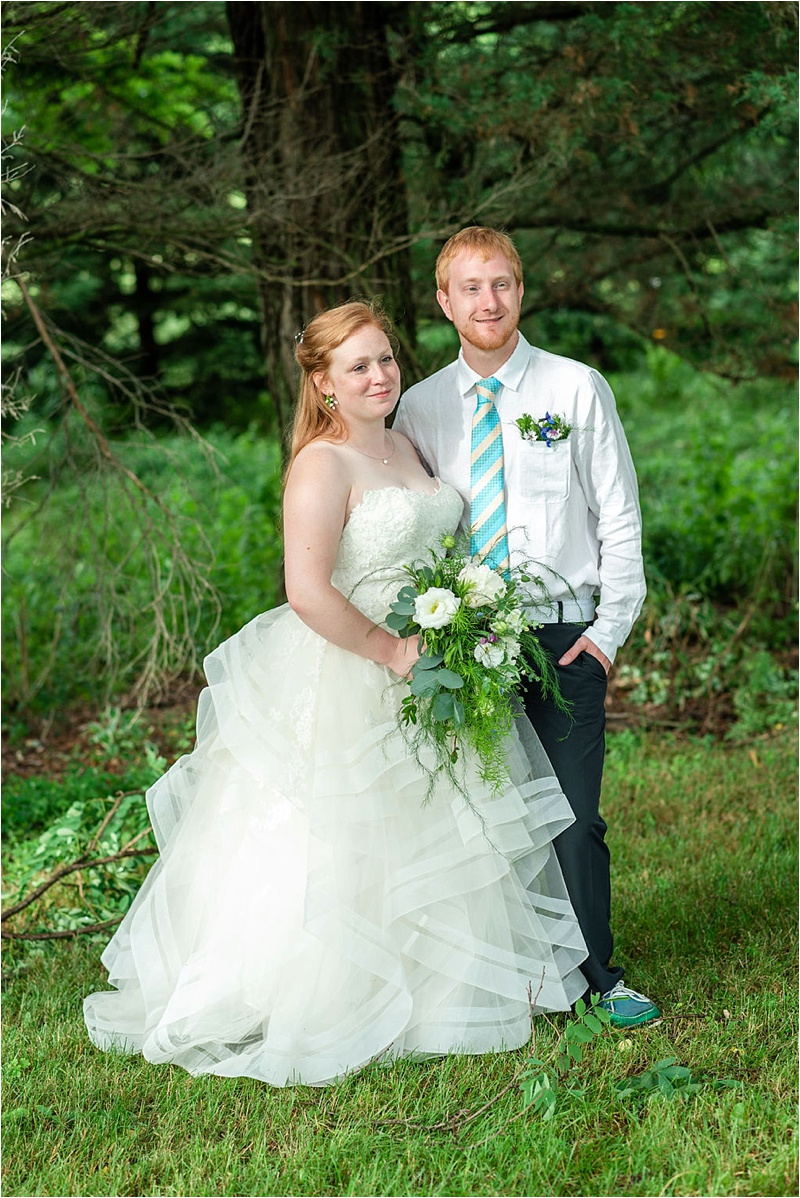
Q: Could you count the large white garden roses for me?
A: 2